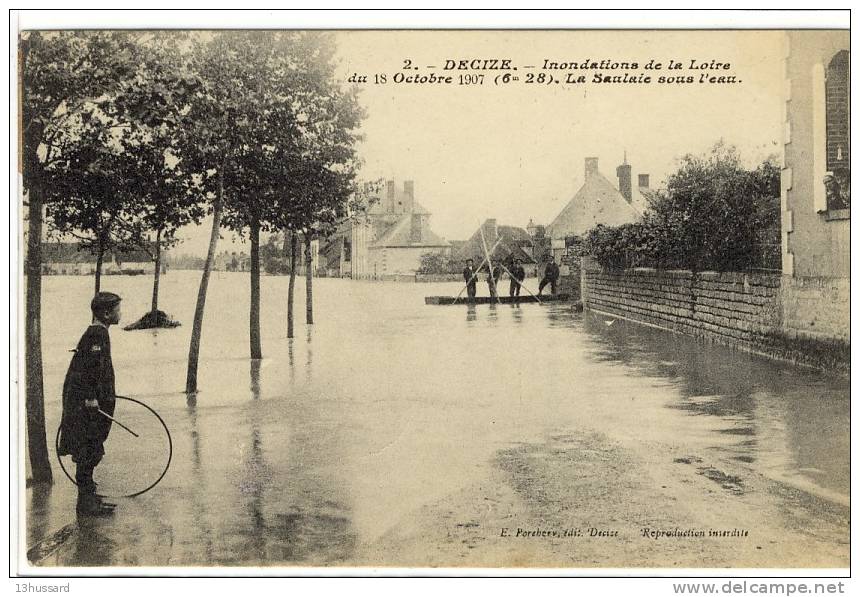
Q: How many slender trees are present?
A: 7